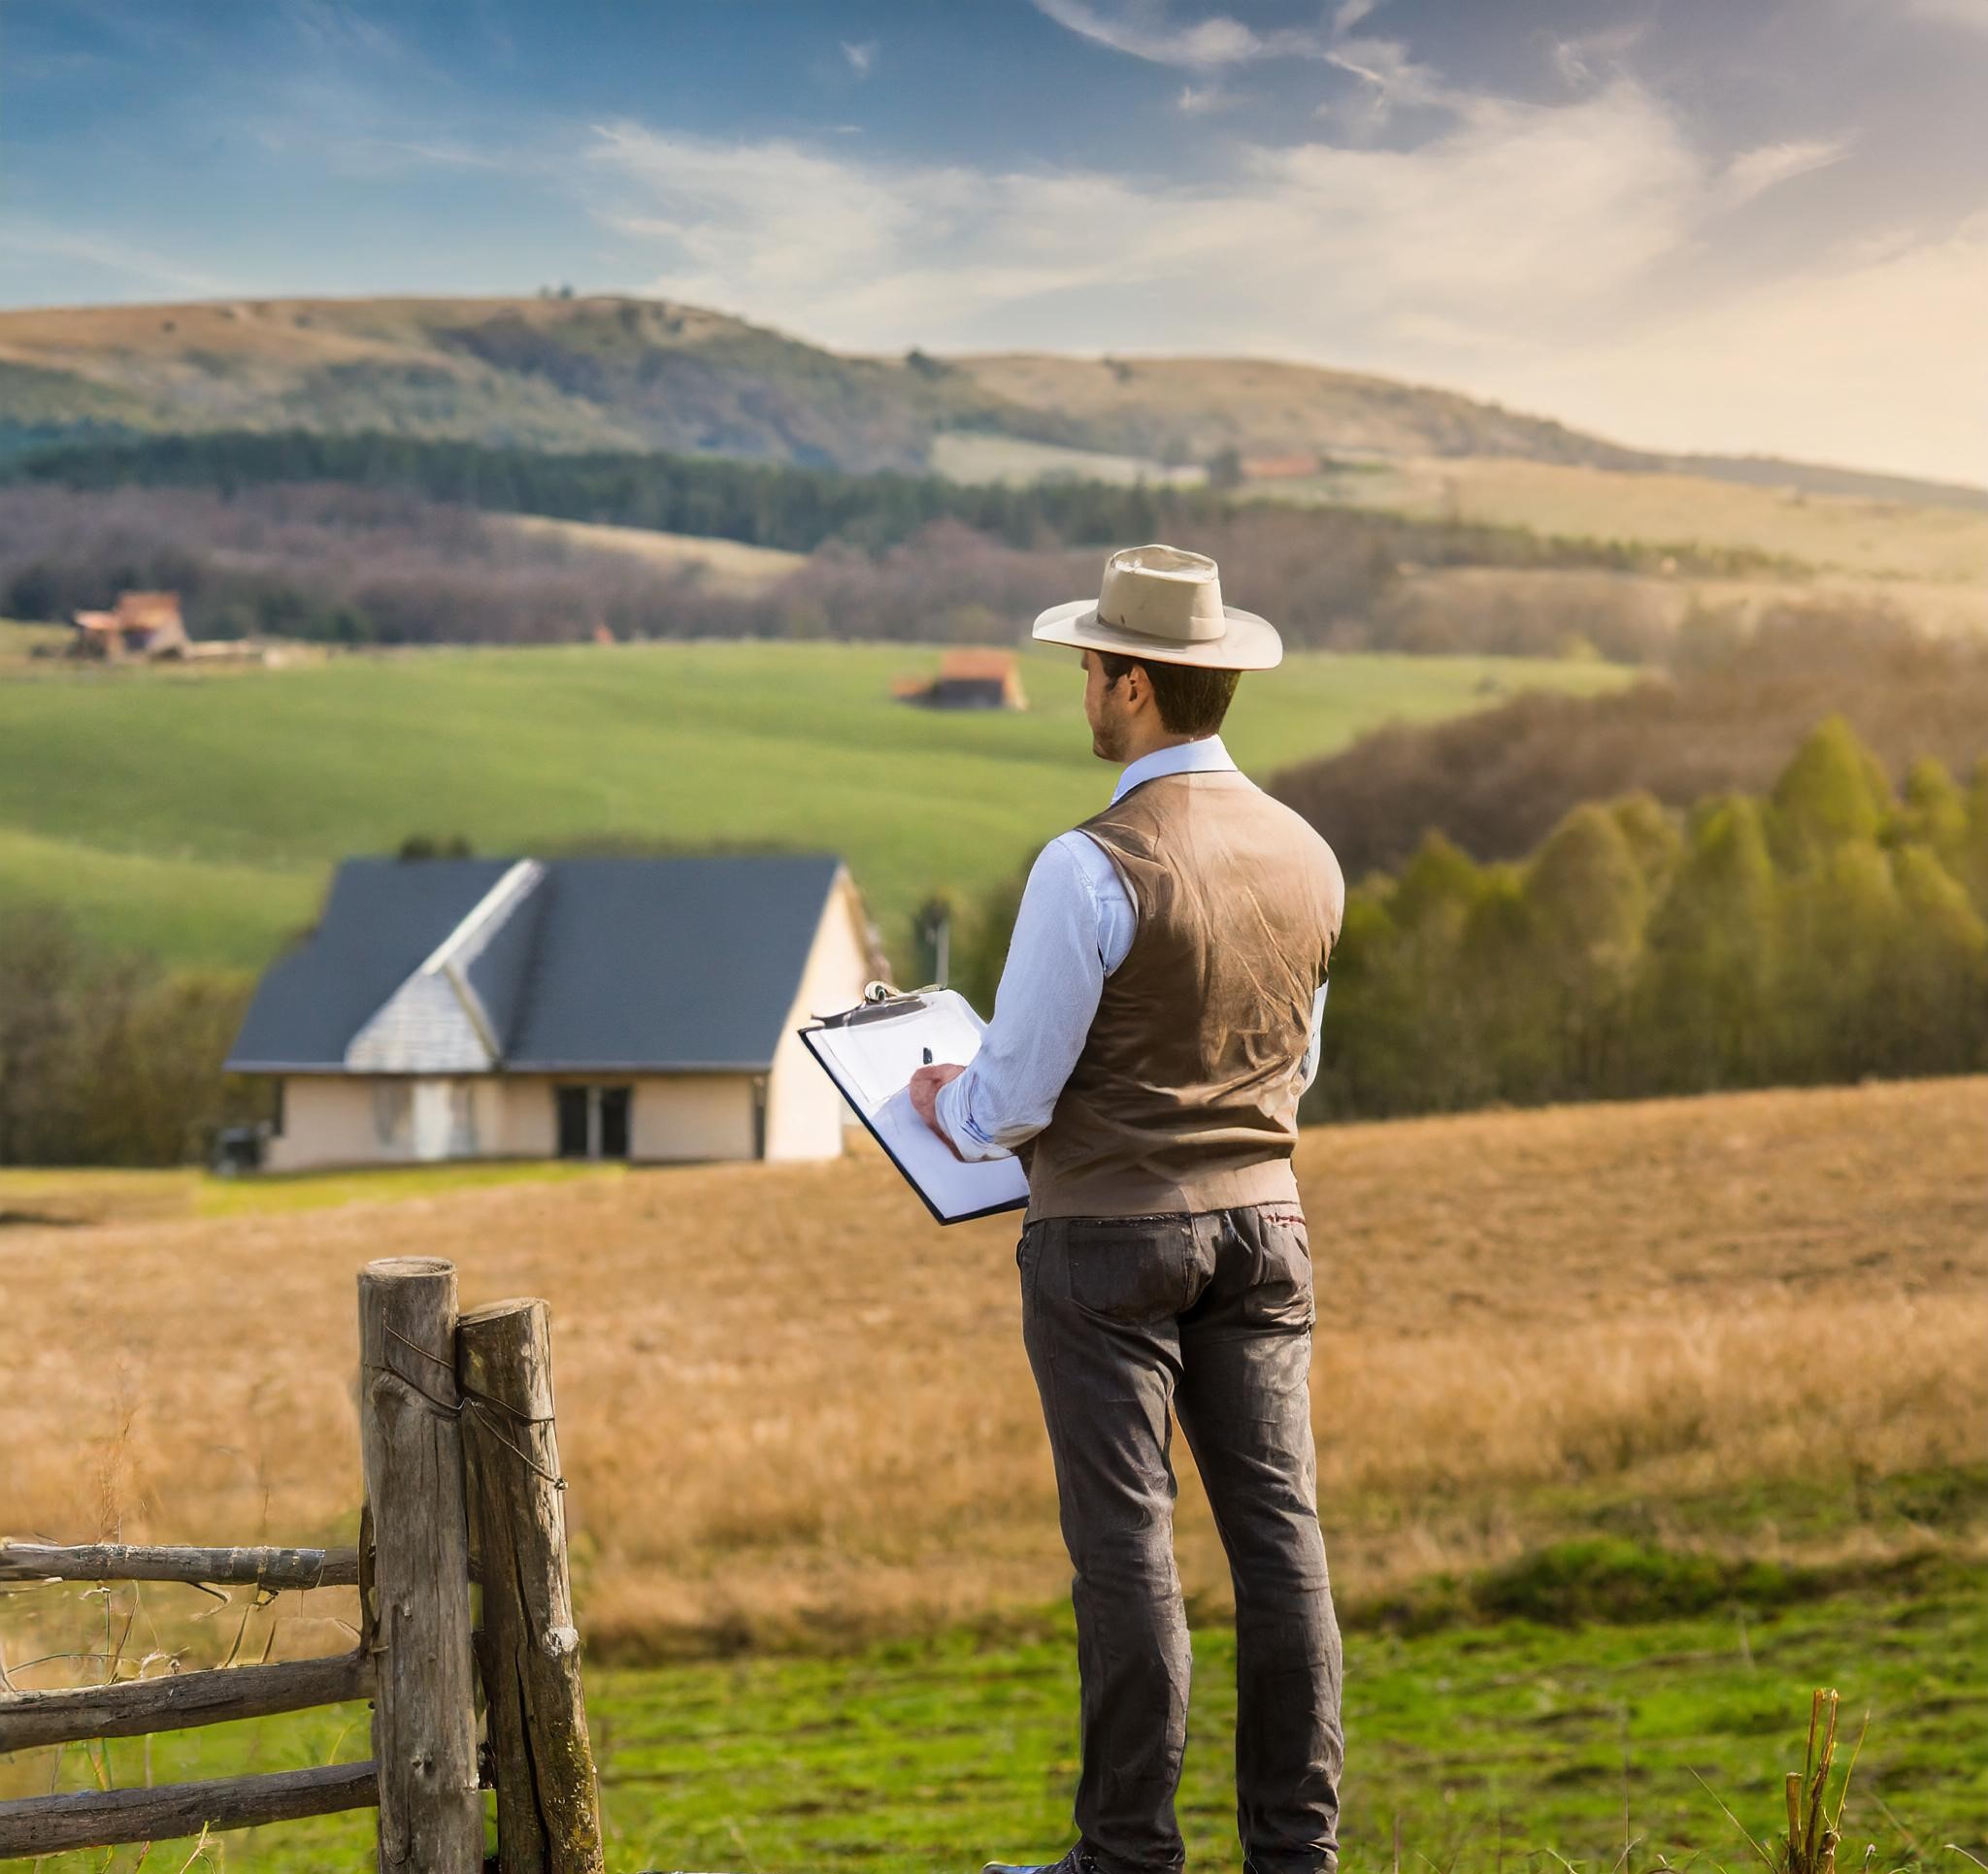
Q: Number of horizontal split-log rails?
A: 3